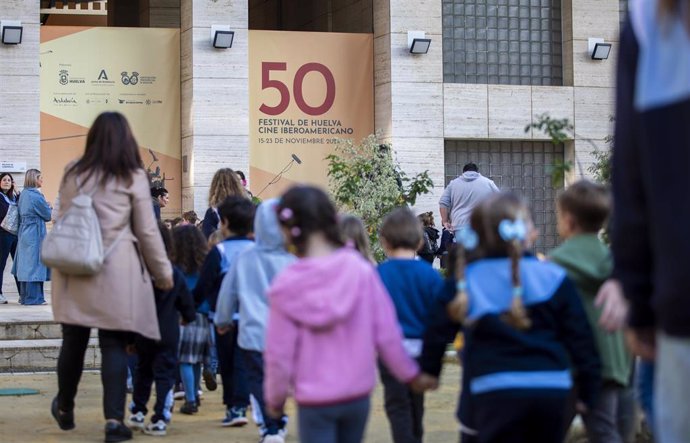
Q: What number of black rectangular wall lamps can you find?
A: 4